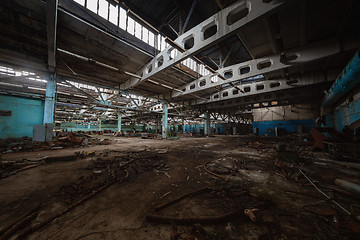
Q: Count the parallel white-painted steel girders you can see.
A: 3